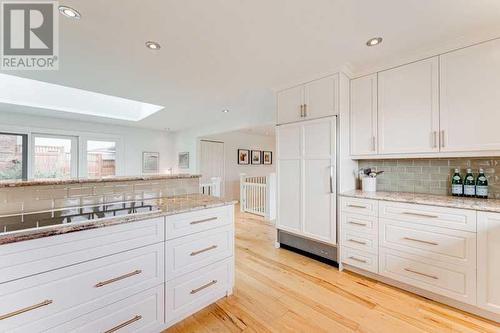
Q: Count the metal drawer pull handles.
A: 13